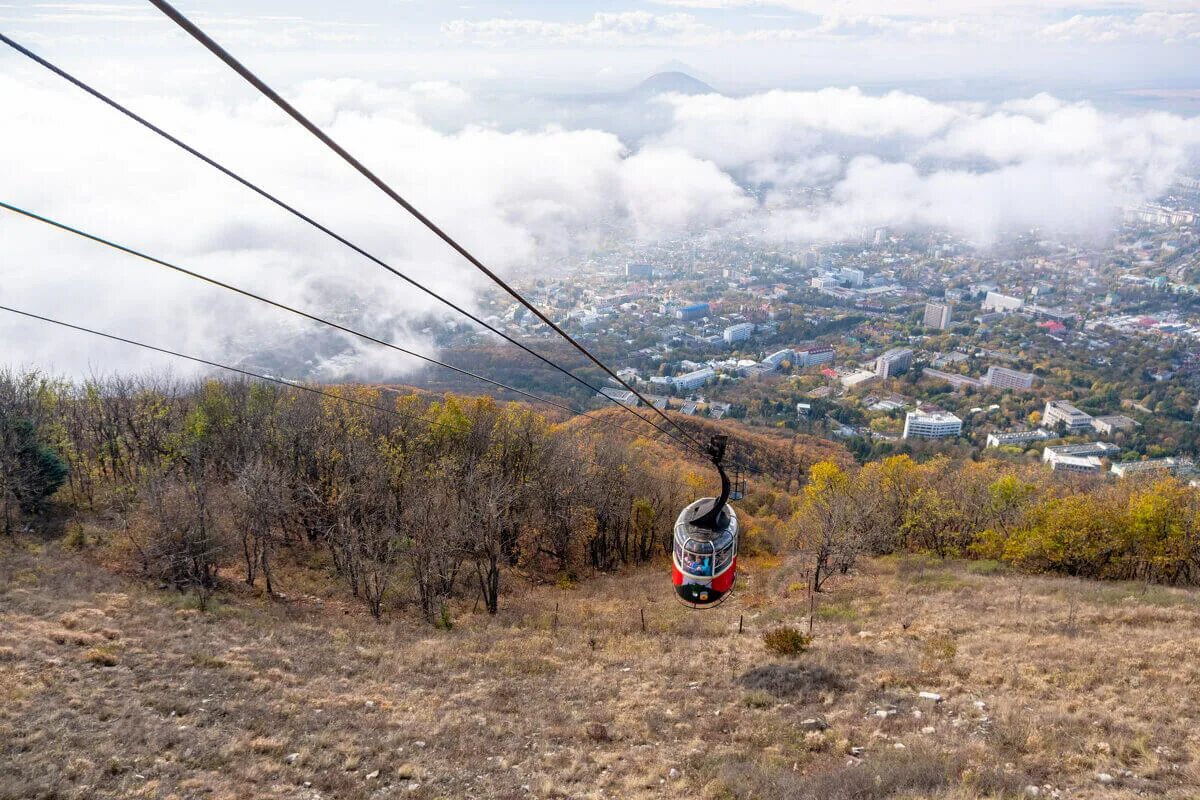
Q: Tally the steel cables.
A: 4